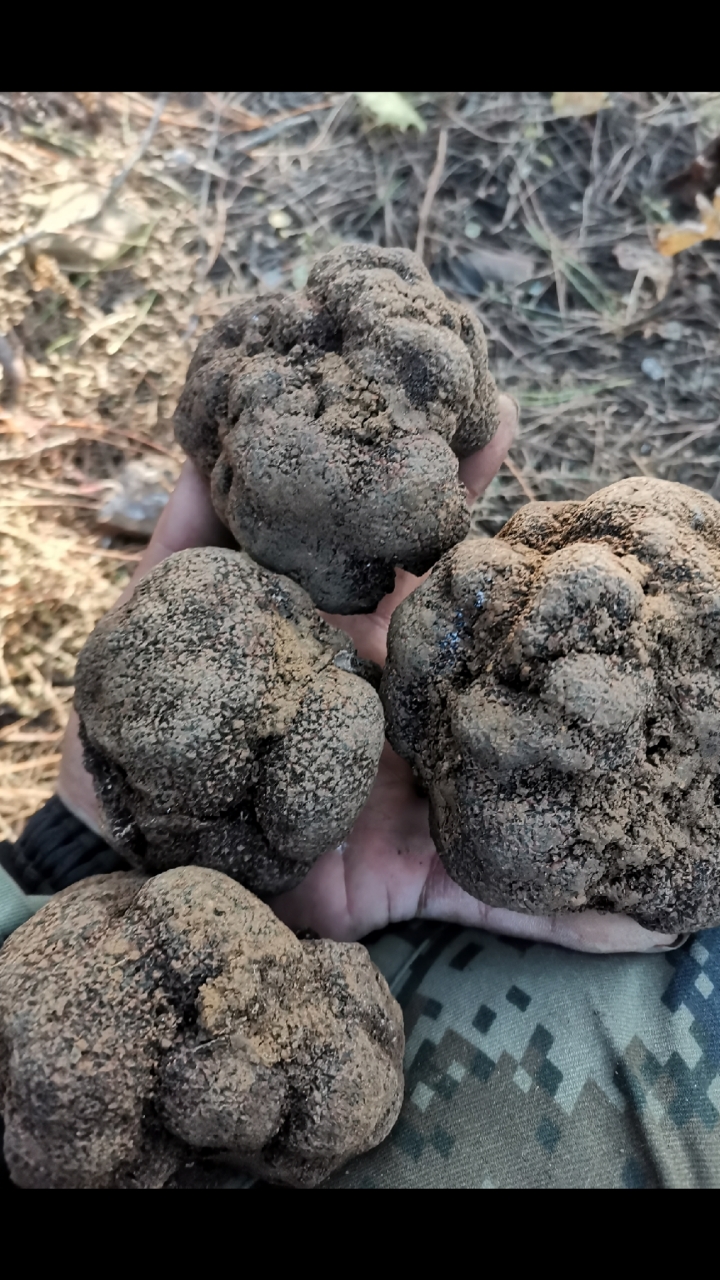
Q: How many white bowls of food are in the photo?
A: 0